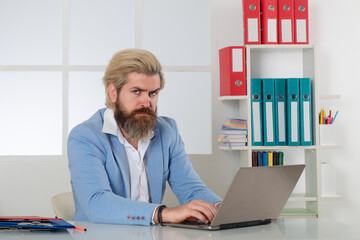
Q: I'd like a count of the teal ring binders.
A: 5